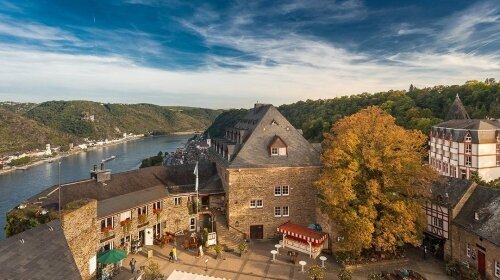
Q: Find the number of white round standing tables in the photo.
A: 4